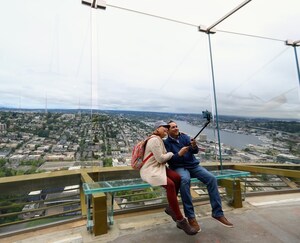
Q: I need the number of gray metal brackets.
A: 3